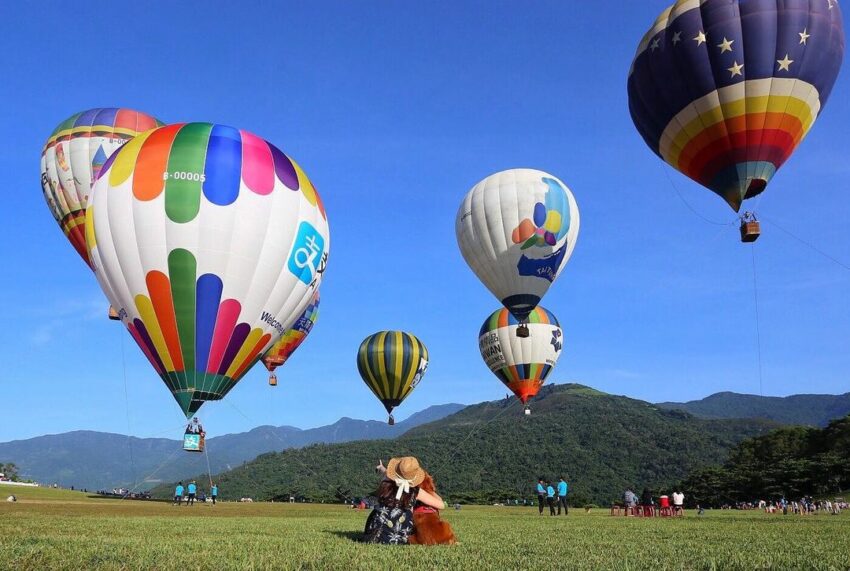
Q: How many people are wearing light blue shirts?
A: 6